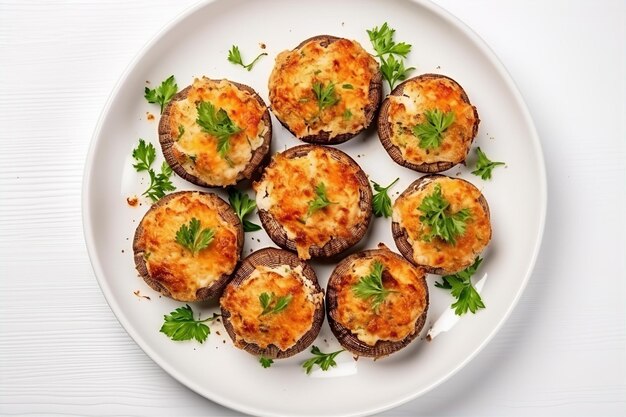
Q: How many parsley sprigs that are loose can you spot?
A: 11